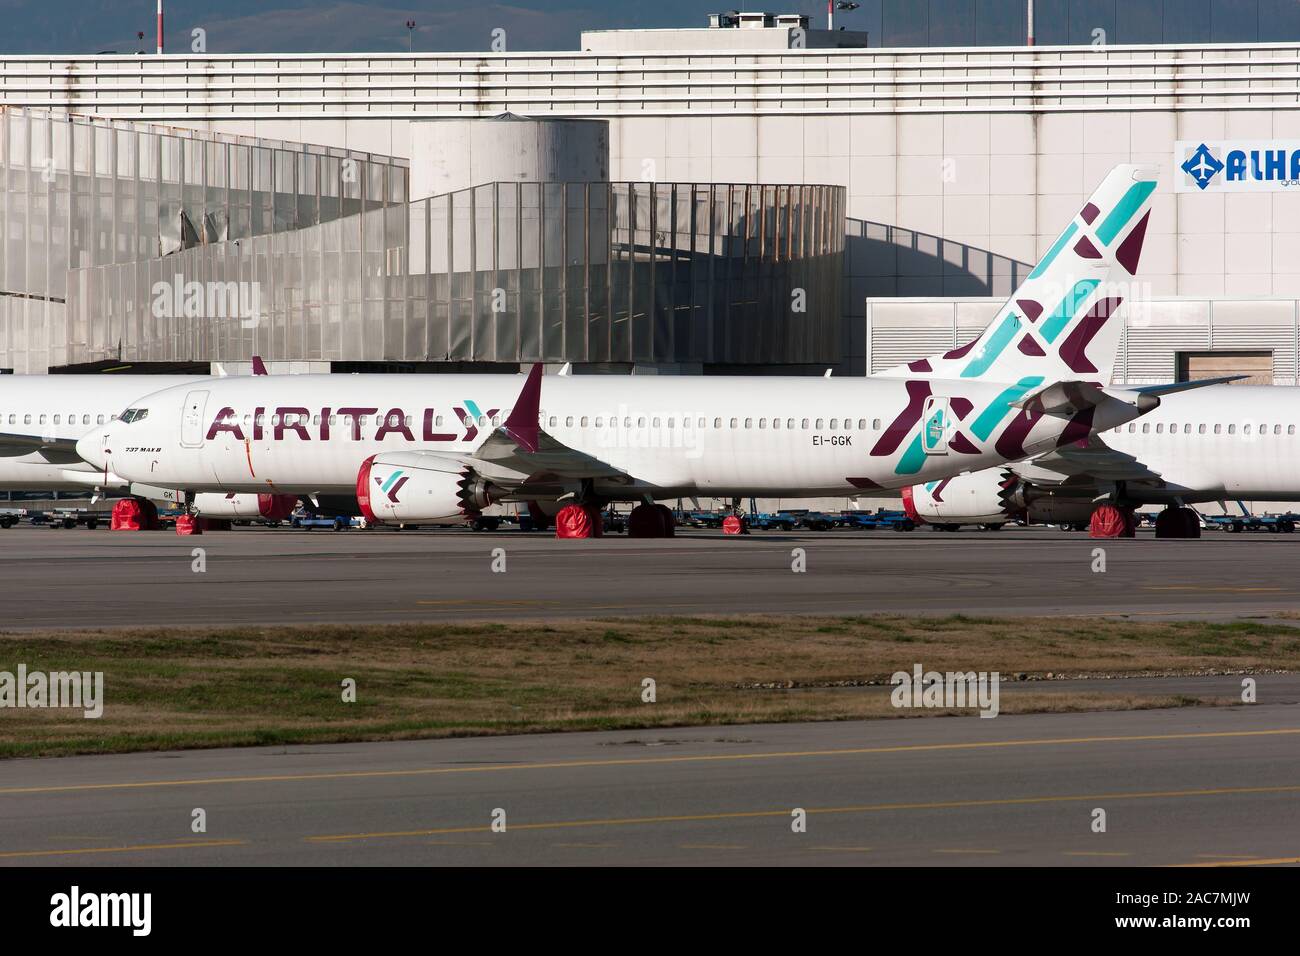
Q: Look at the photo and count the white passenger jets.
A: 3